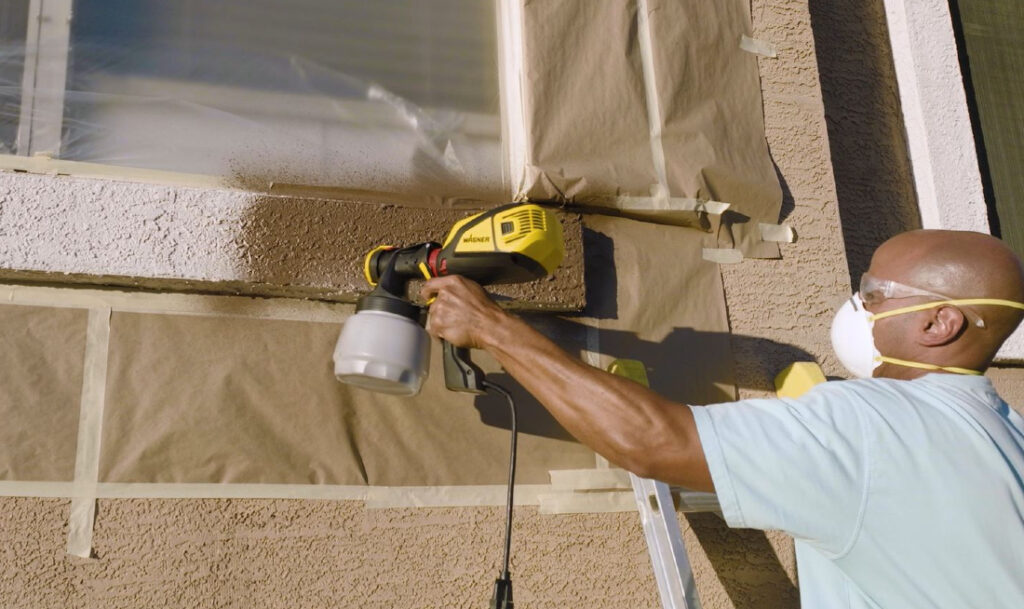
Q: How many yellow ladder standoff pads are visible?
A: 2